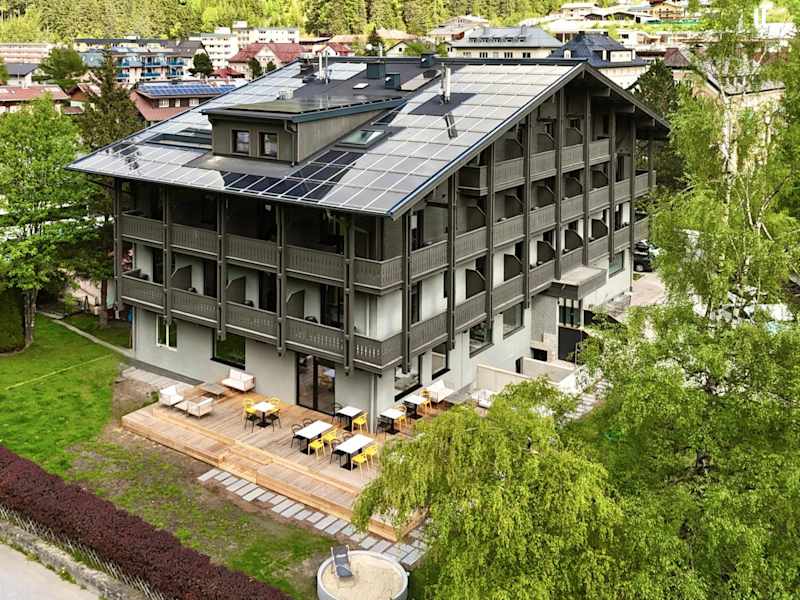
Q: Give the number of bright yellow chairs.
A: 9